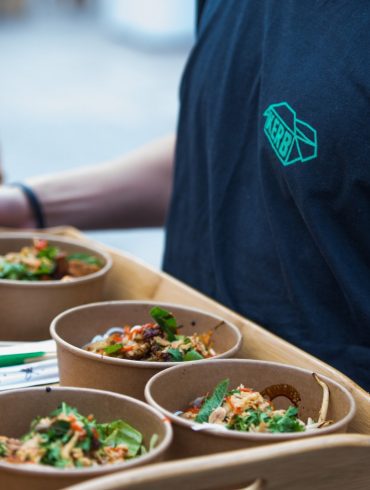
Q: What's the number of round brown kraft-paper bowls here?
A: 4